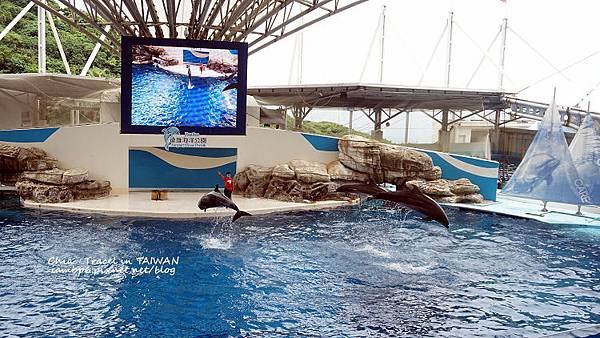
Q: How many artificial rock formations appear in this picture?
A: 2